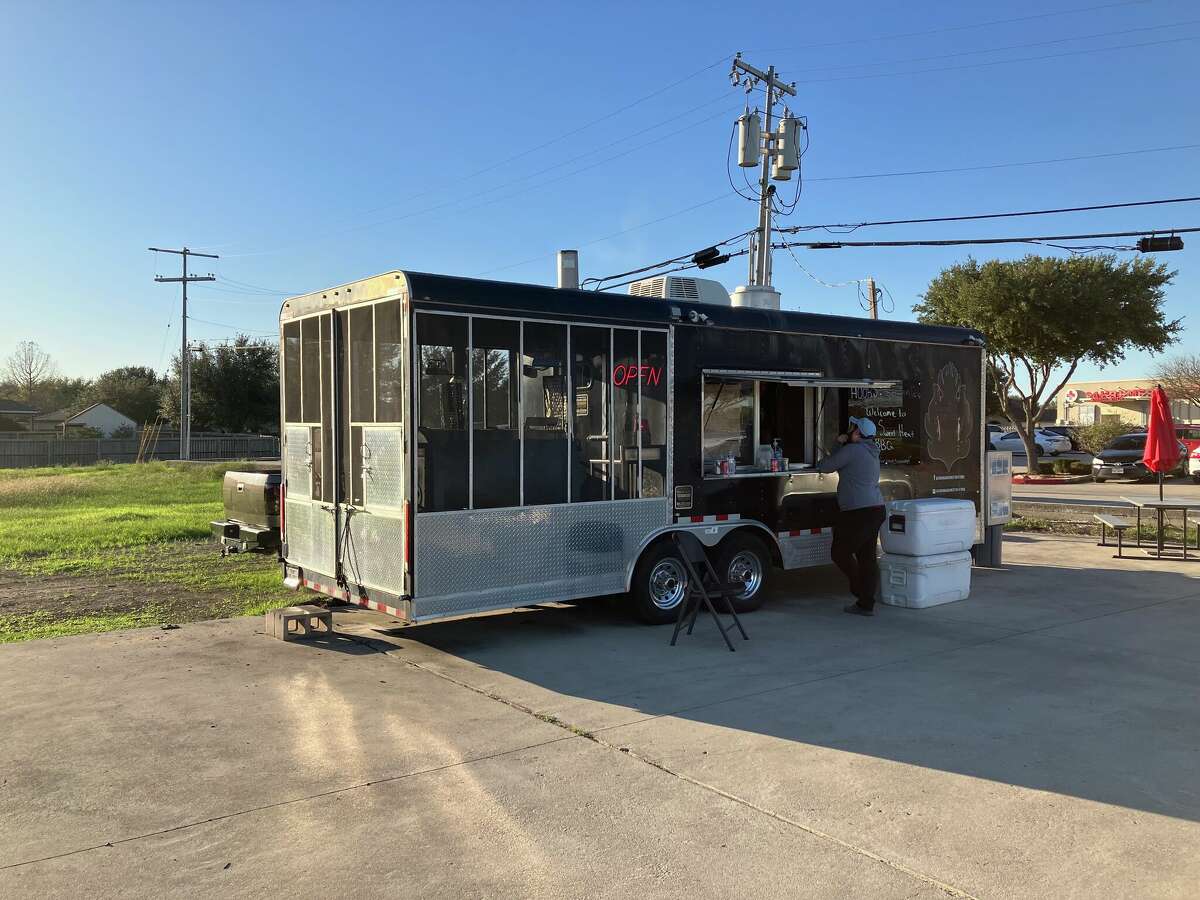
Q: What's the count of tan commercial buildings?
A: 1